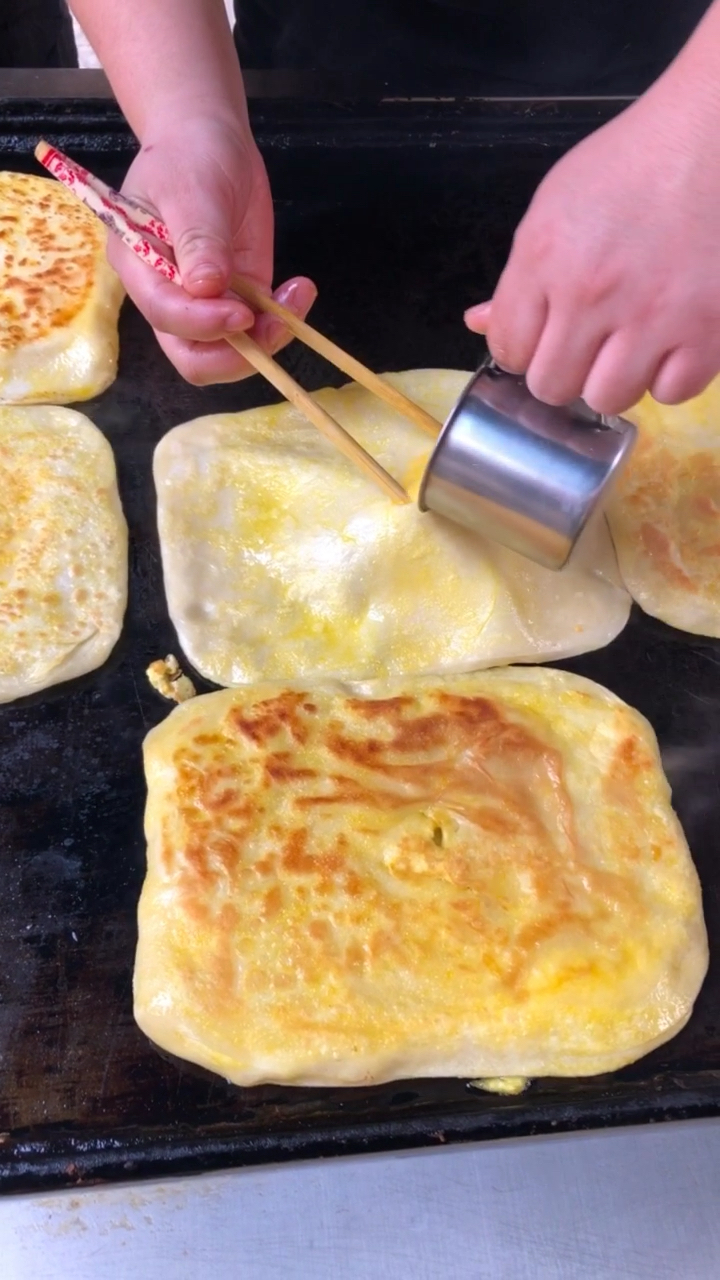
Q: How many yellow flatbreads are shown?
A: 5